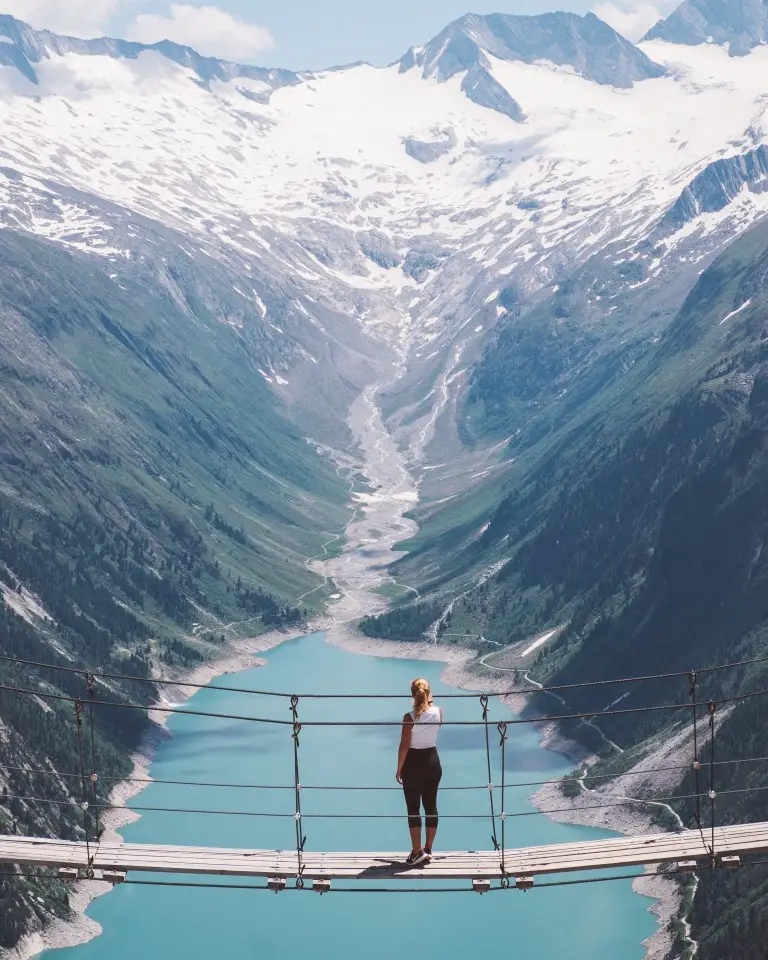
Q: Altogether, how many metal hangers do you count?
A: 8